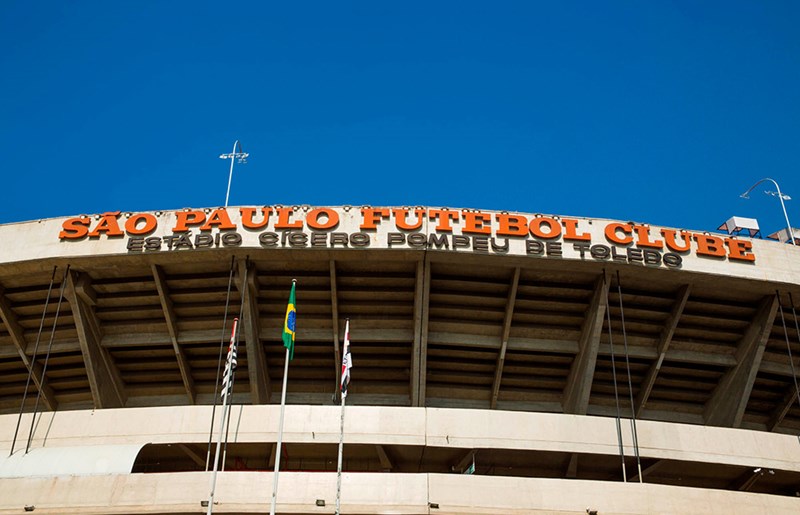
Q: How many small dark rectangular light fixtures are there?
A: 5